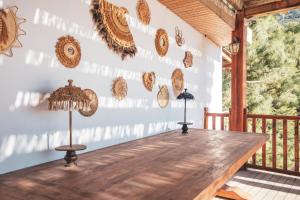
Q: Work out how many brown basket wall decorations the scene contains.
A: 12